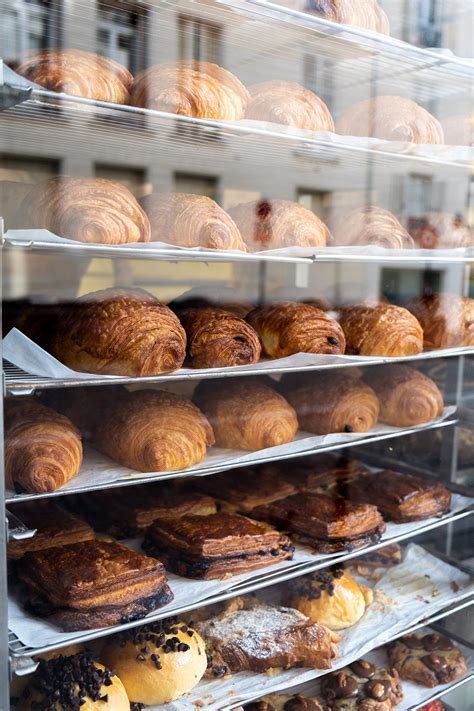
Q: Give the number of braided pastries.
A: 0